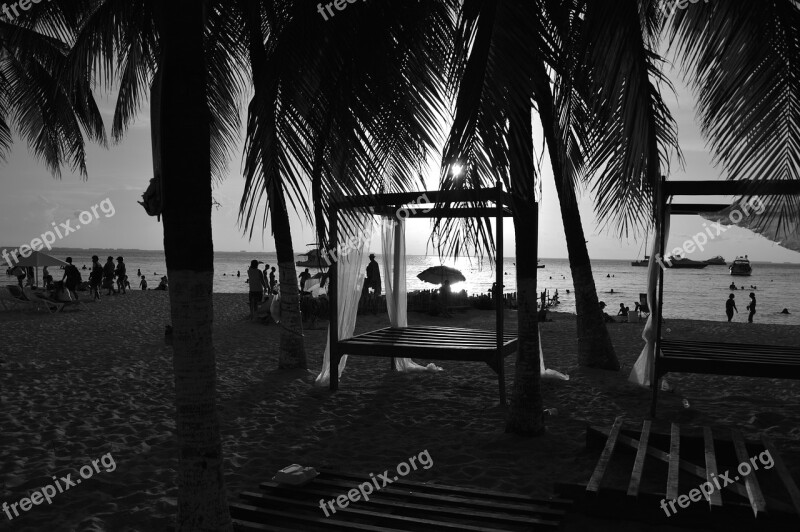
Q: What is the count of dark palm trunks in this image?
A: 4